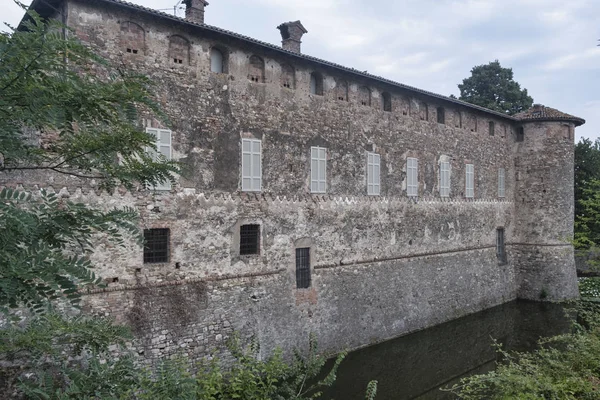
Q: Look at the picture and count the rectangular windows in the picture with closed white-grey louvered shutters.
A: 8